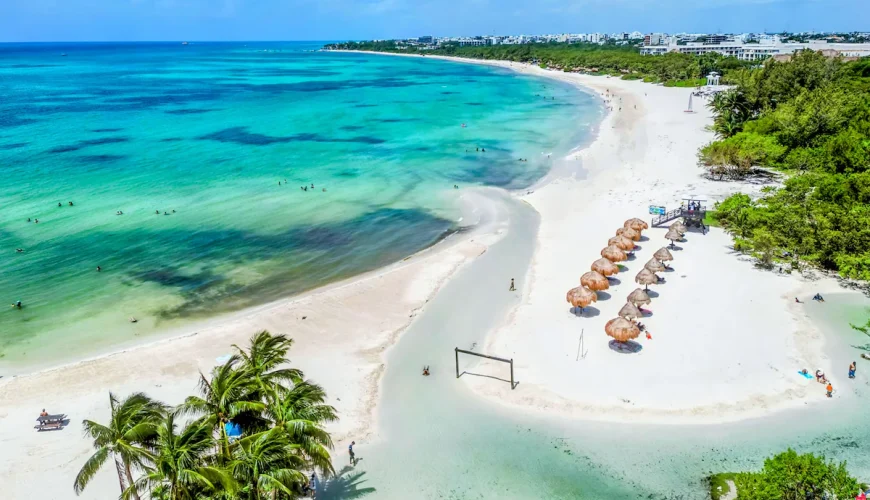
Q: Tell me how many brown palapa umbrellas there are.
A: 15